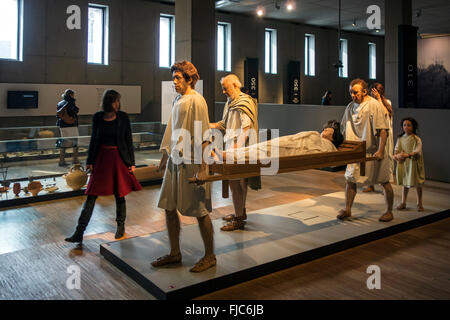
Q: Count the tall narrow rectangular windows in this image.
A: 8